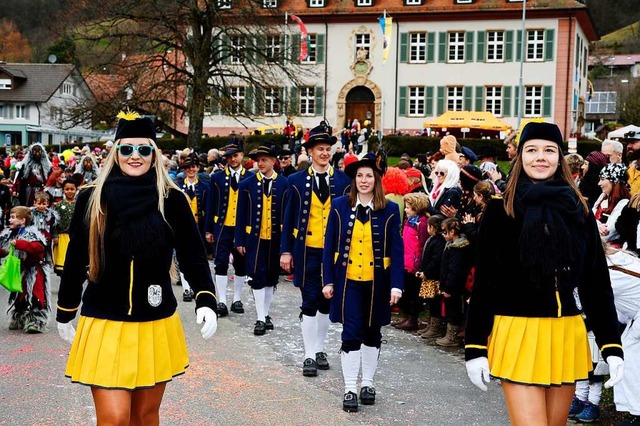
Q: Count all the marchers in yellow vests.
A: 5